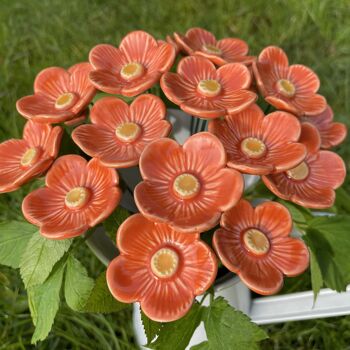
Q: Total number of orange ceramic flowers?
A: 14